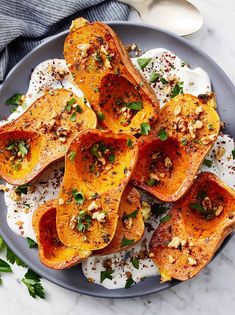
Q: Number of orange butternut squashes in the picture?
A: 6